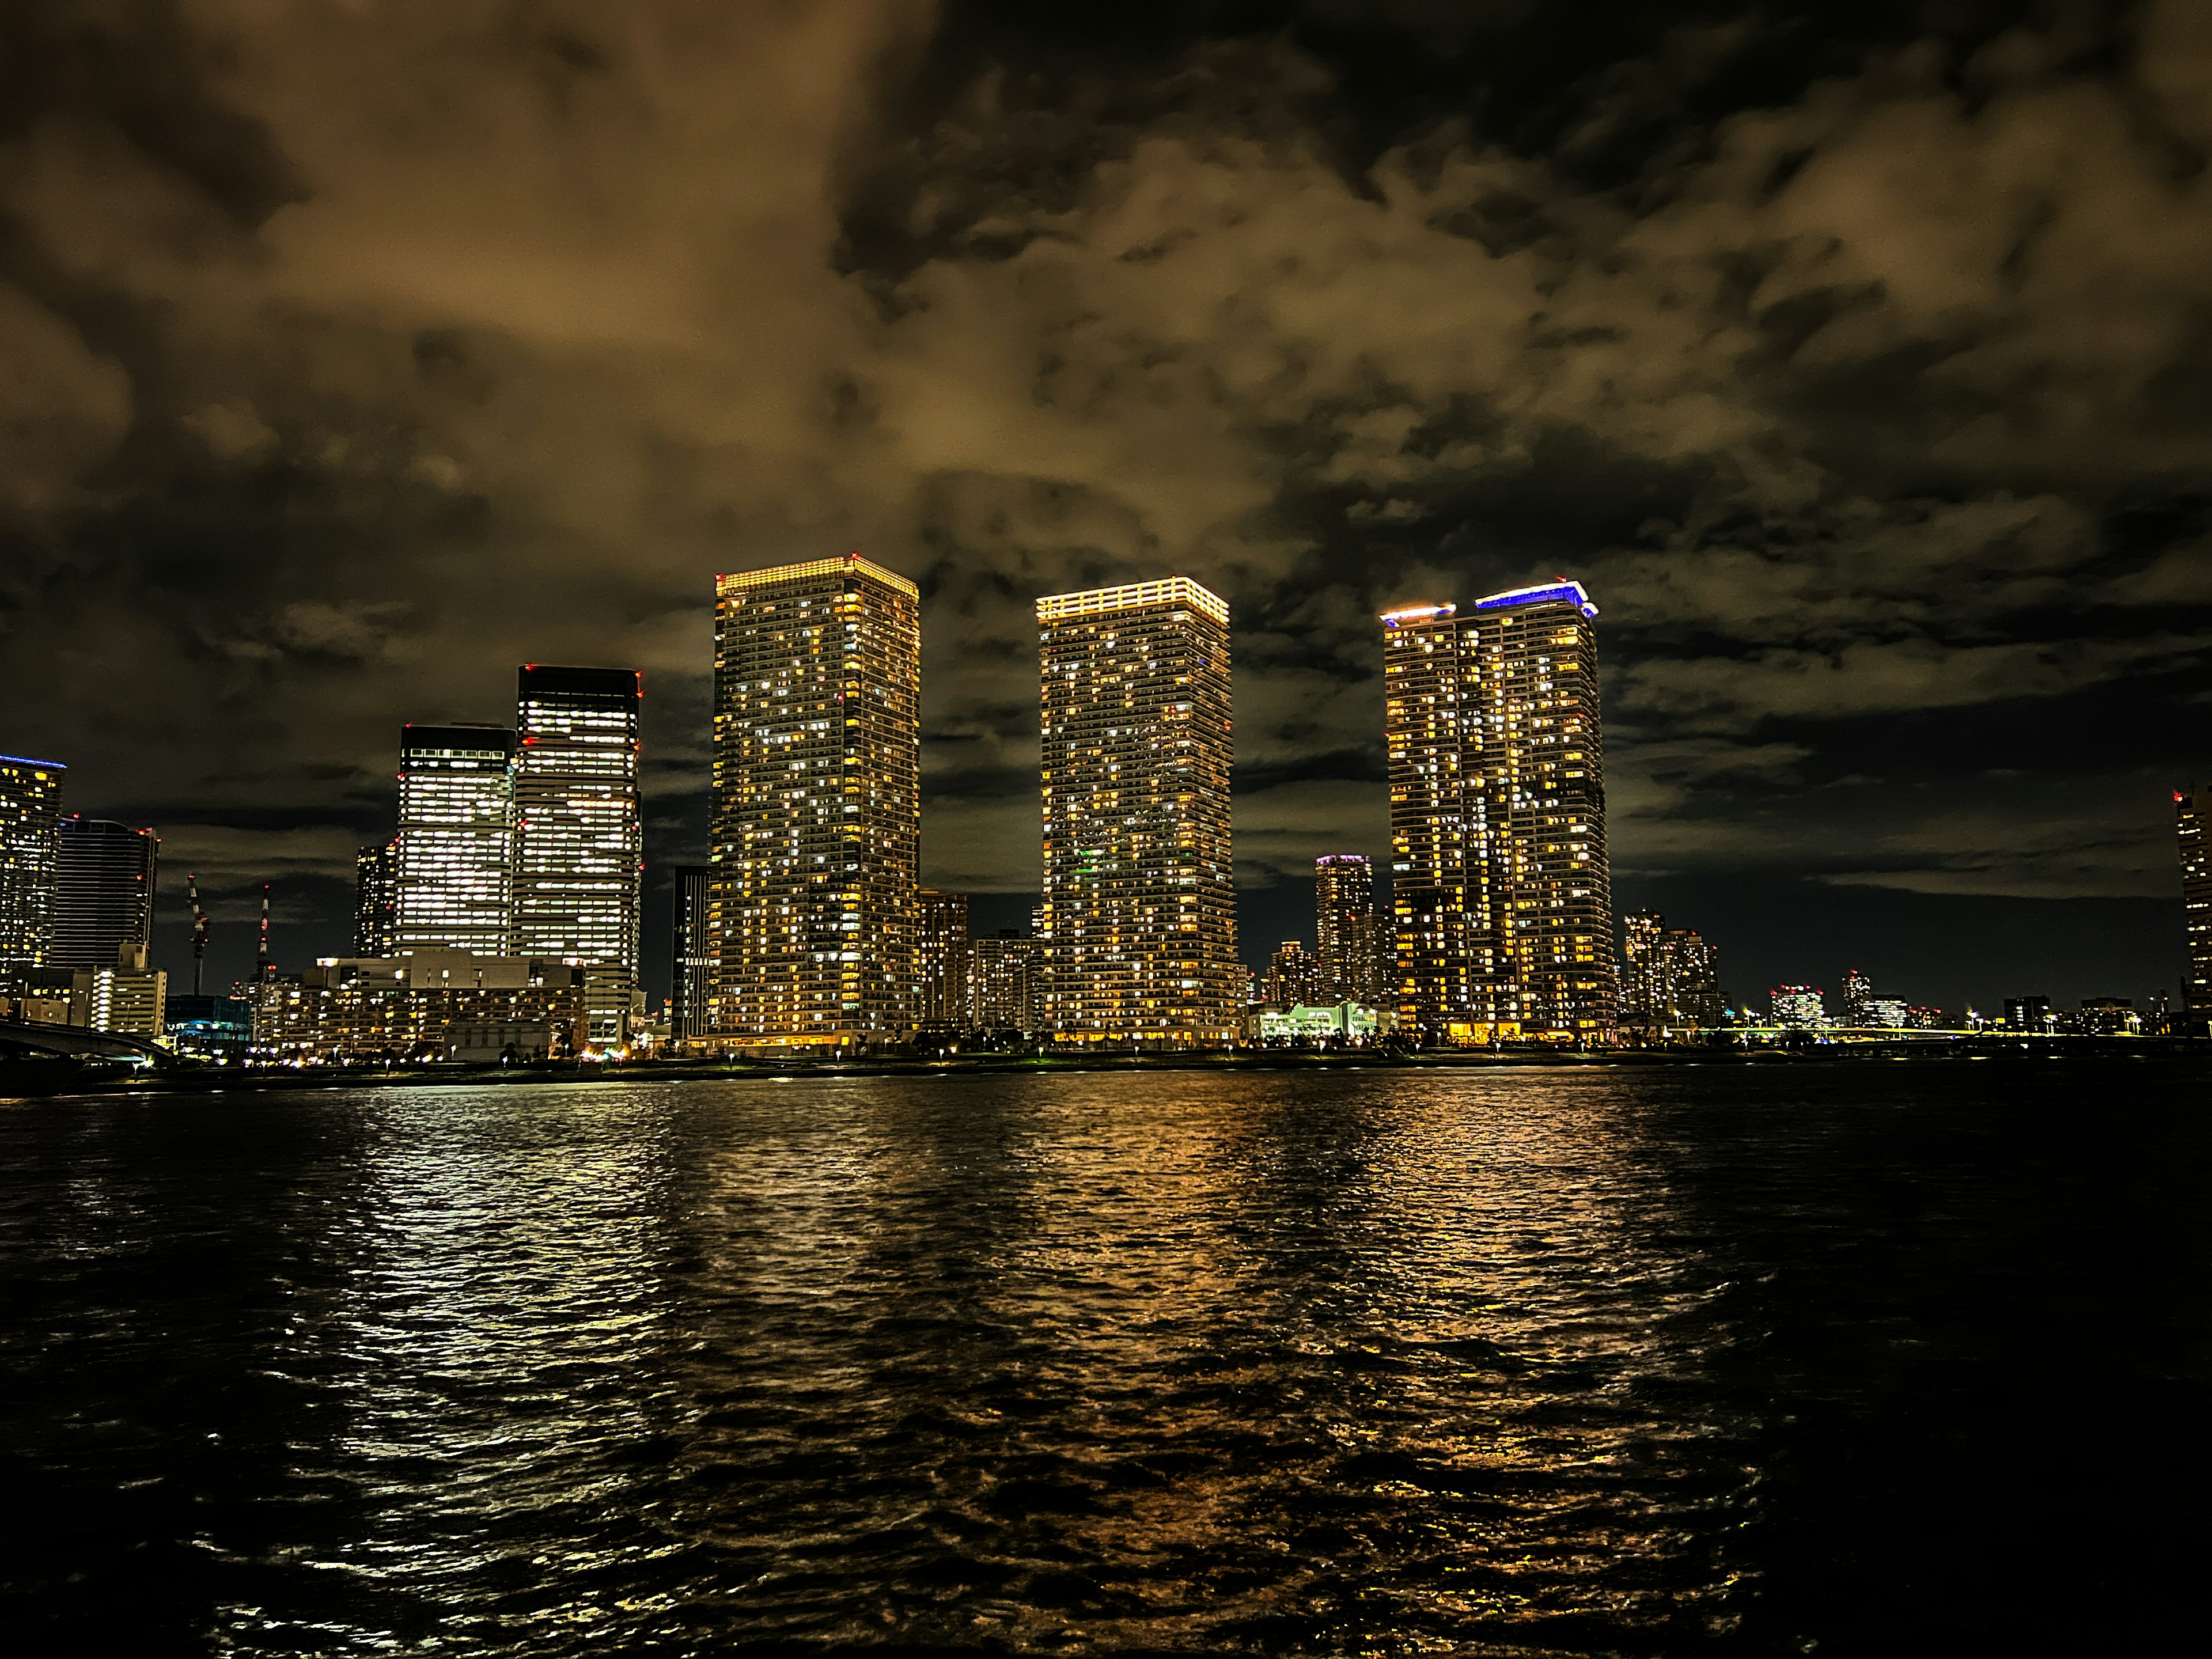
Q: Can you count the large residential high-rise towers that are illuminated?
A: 3